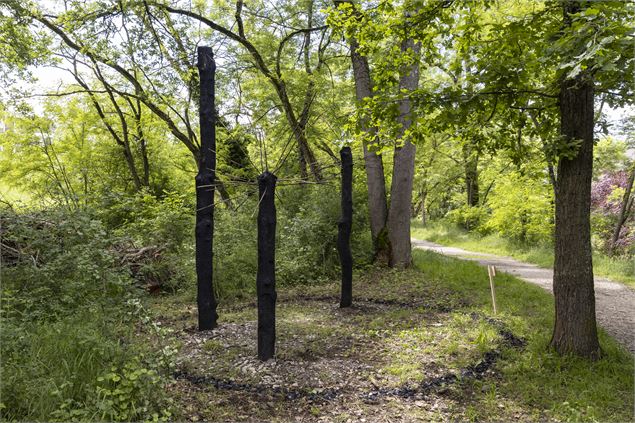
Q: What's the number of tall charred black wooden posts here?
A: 3